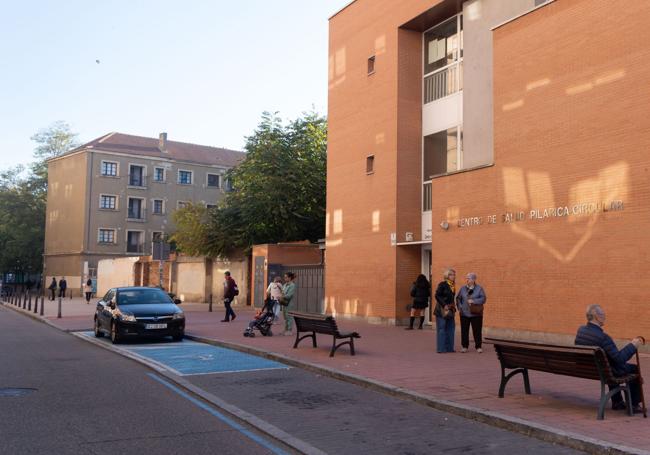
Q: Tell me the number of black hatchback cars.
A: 1